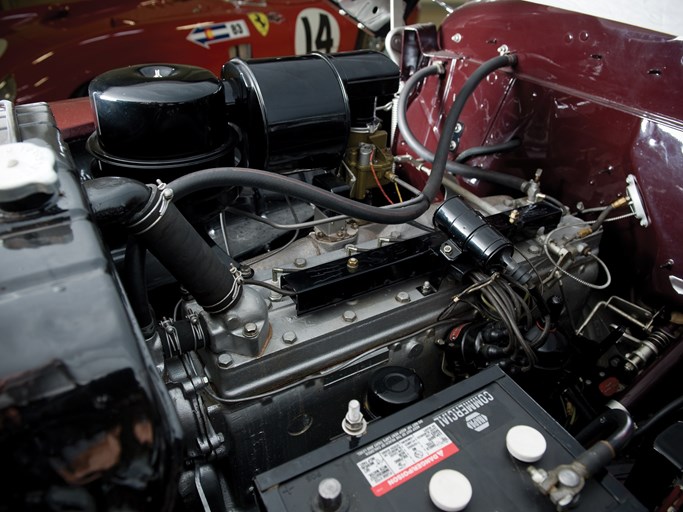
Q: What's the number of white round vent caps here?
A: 2